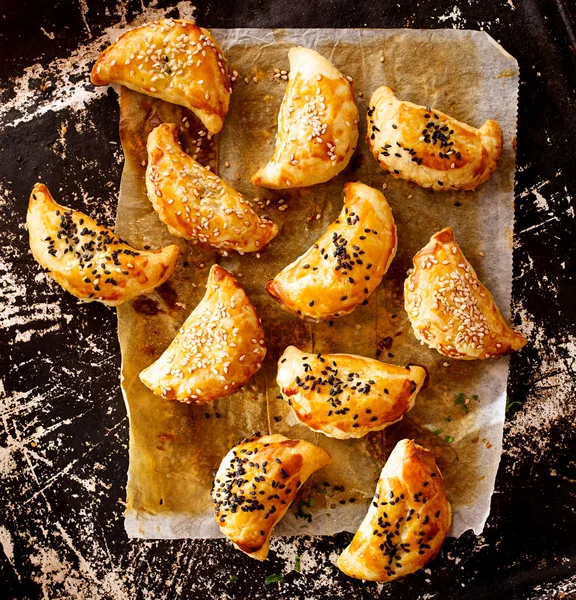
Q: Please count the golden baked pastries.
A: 11